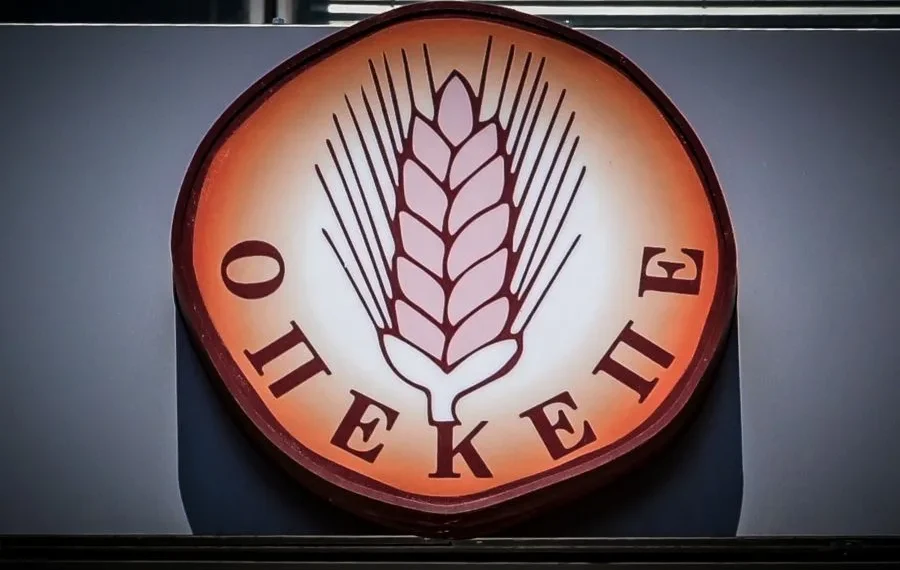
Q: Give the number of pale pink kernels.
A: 11